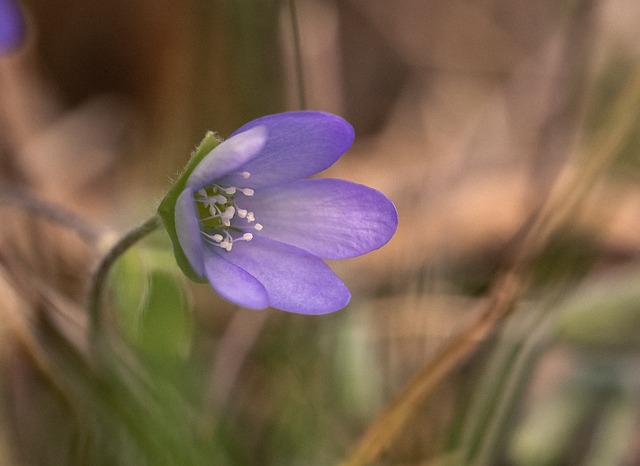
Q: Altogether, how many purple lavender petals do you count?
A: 6